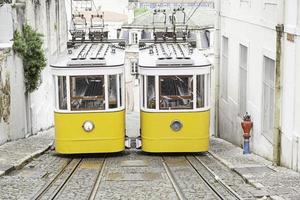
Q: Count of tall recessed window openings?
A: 3